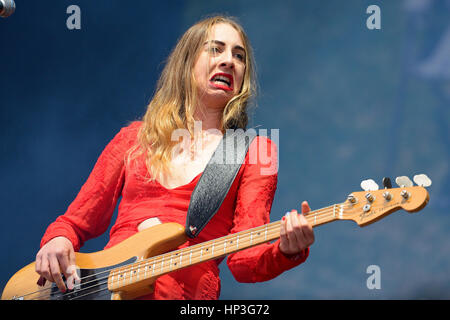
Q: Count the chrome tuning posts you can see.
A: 4